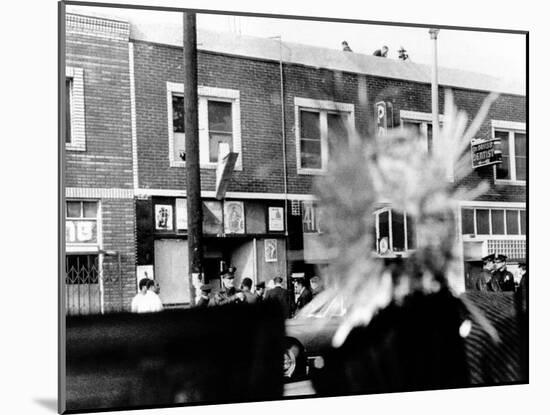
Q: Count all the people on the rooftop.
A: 3